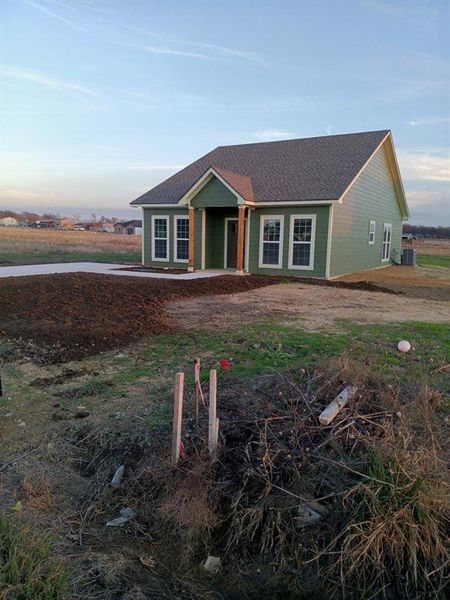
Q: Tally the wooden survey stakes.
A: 3